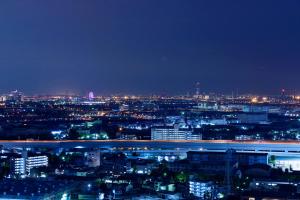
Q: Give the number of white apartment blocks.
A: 3